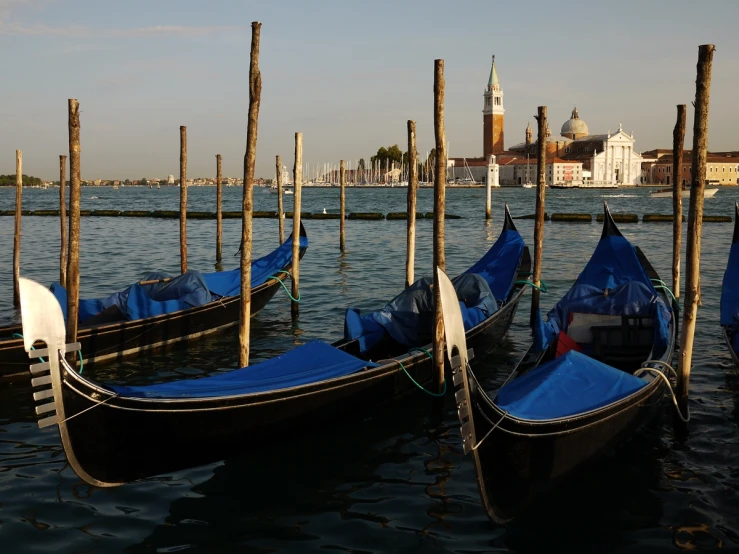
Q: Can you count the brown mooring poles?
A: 14